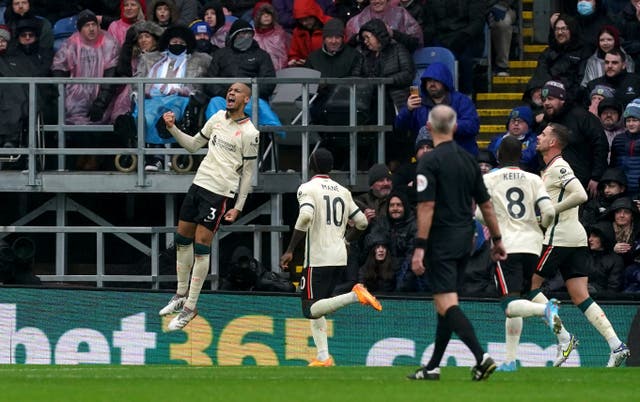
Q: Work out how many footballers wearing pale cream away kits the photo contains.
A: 4